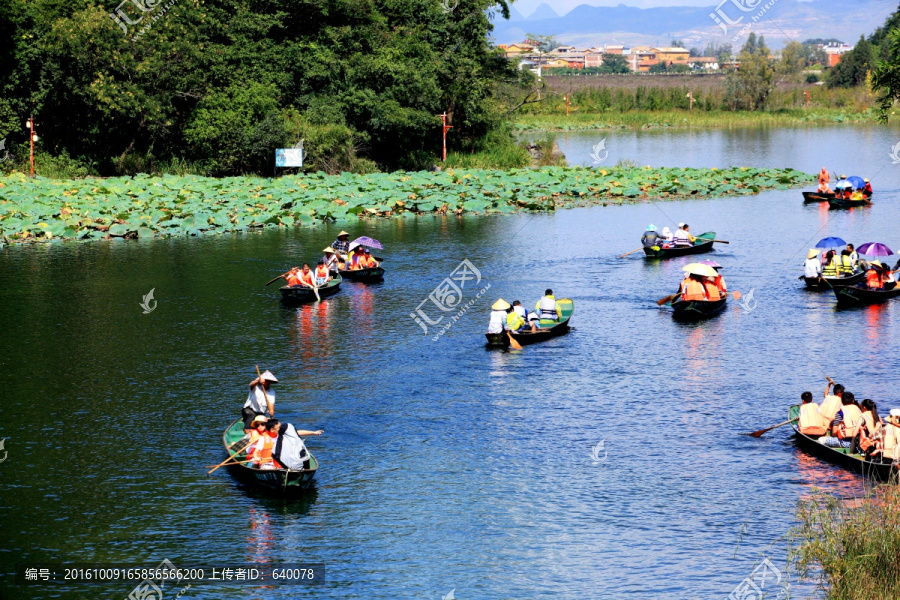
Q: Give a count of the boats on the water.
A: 11